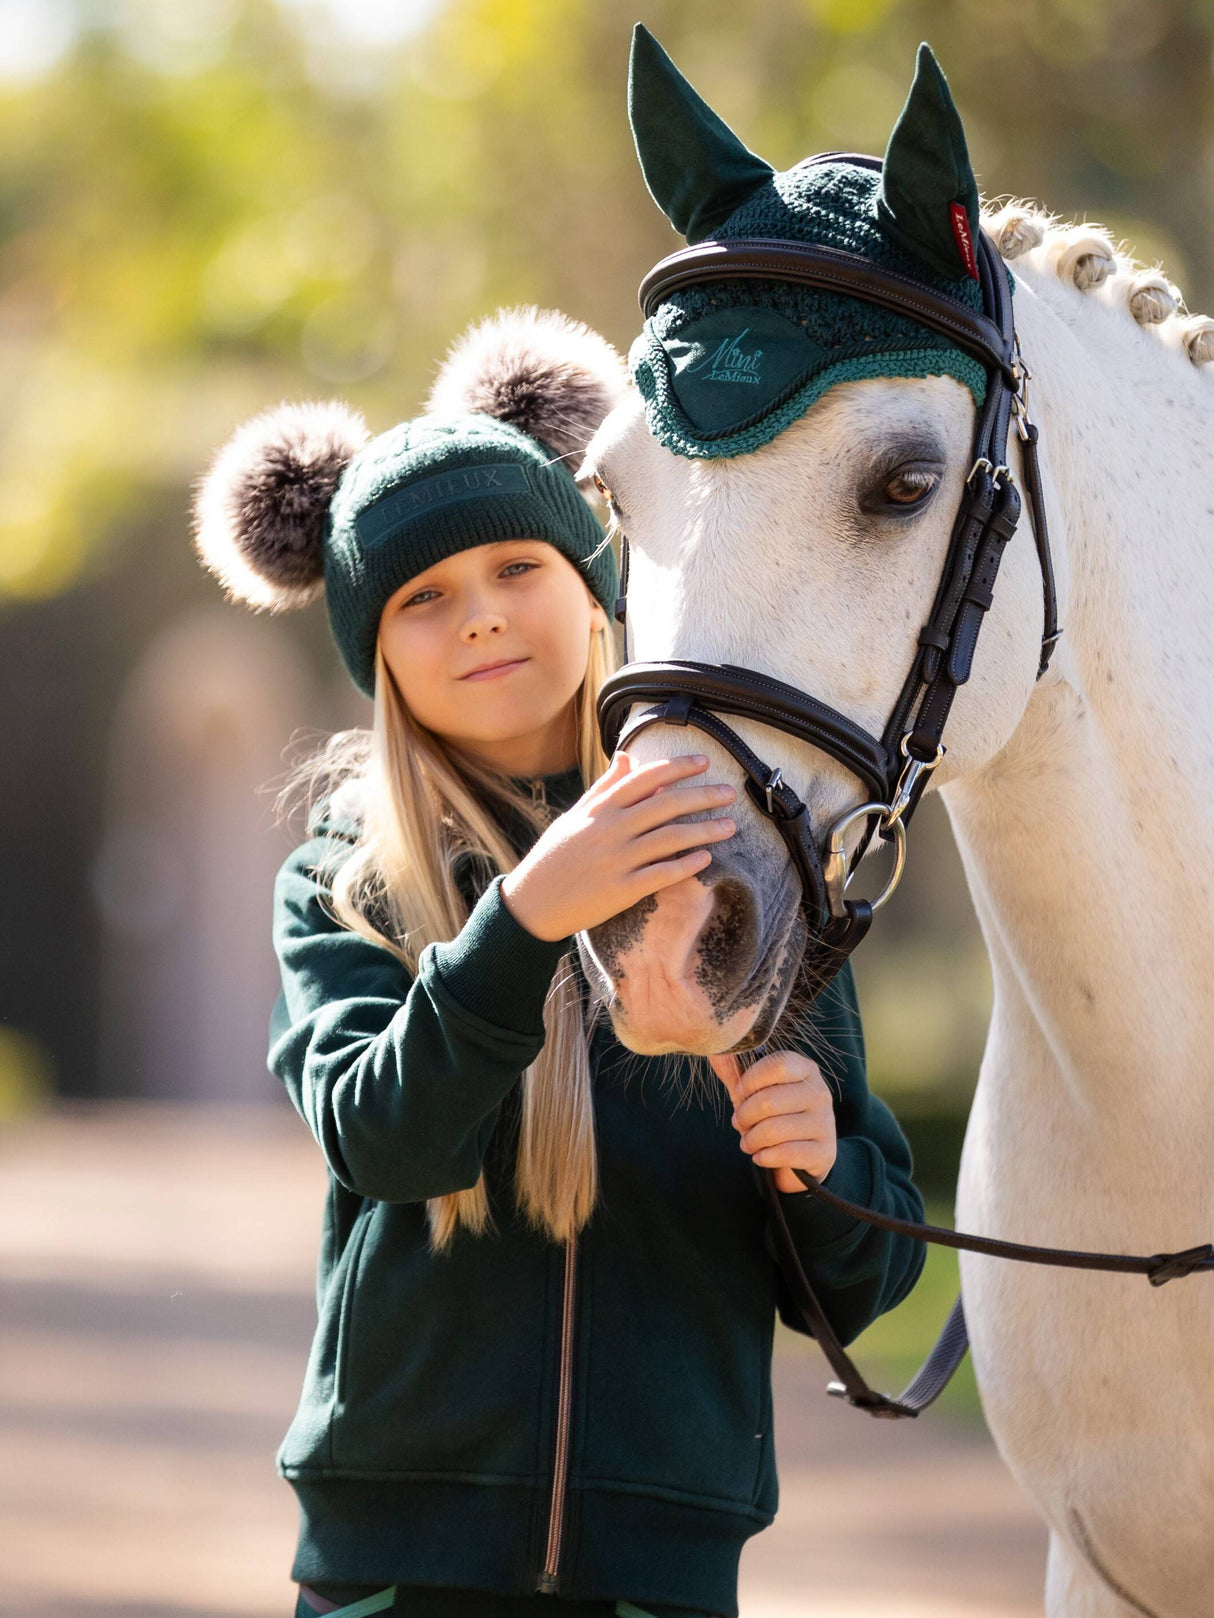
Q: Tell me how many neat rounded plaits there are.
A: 4